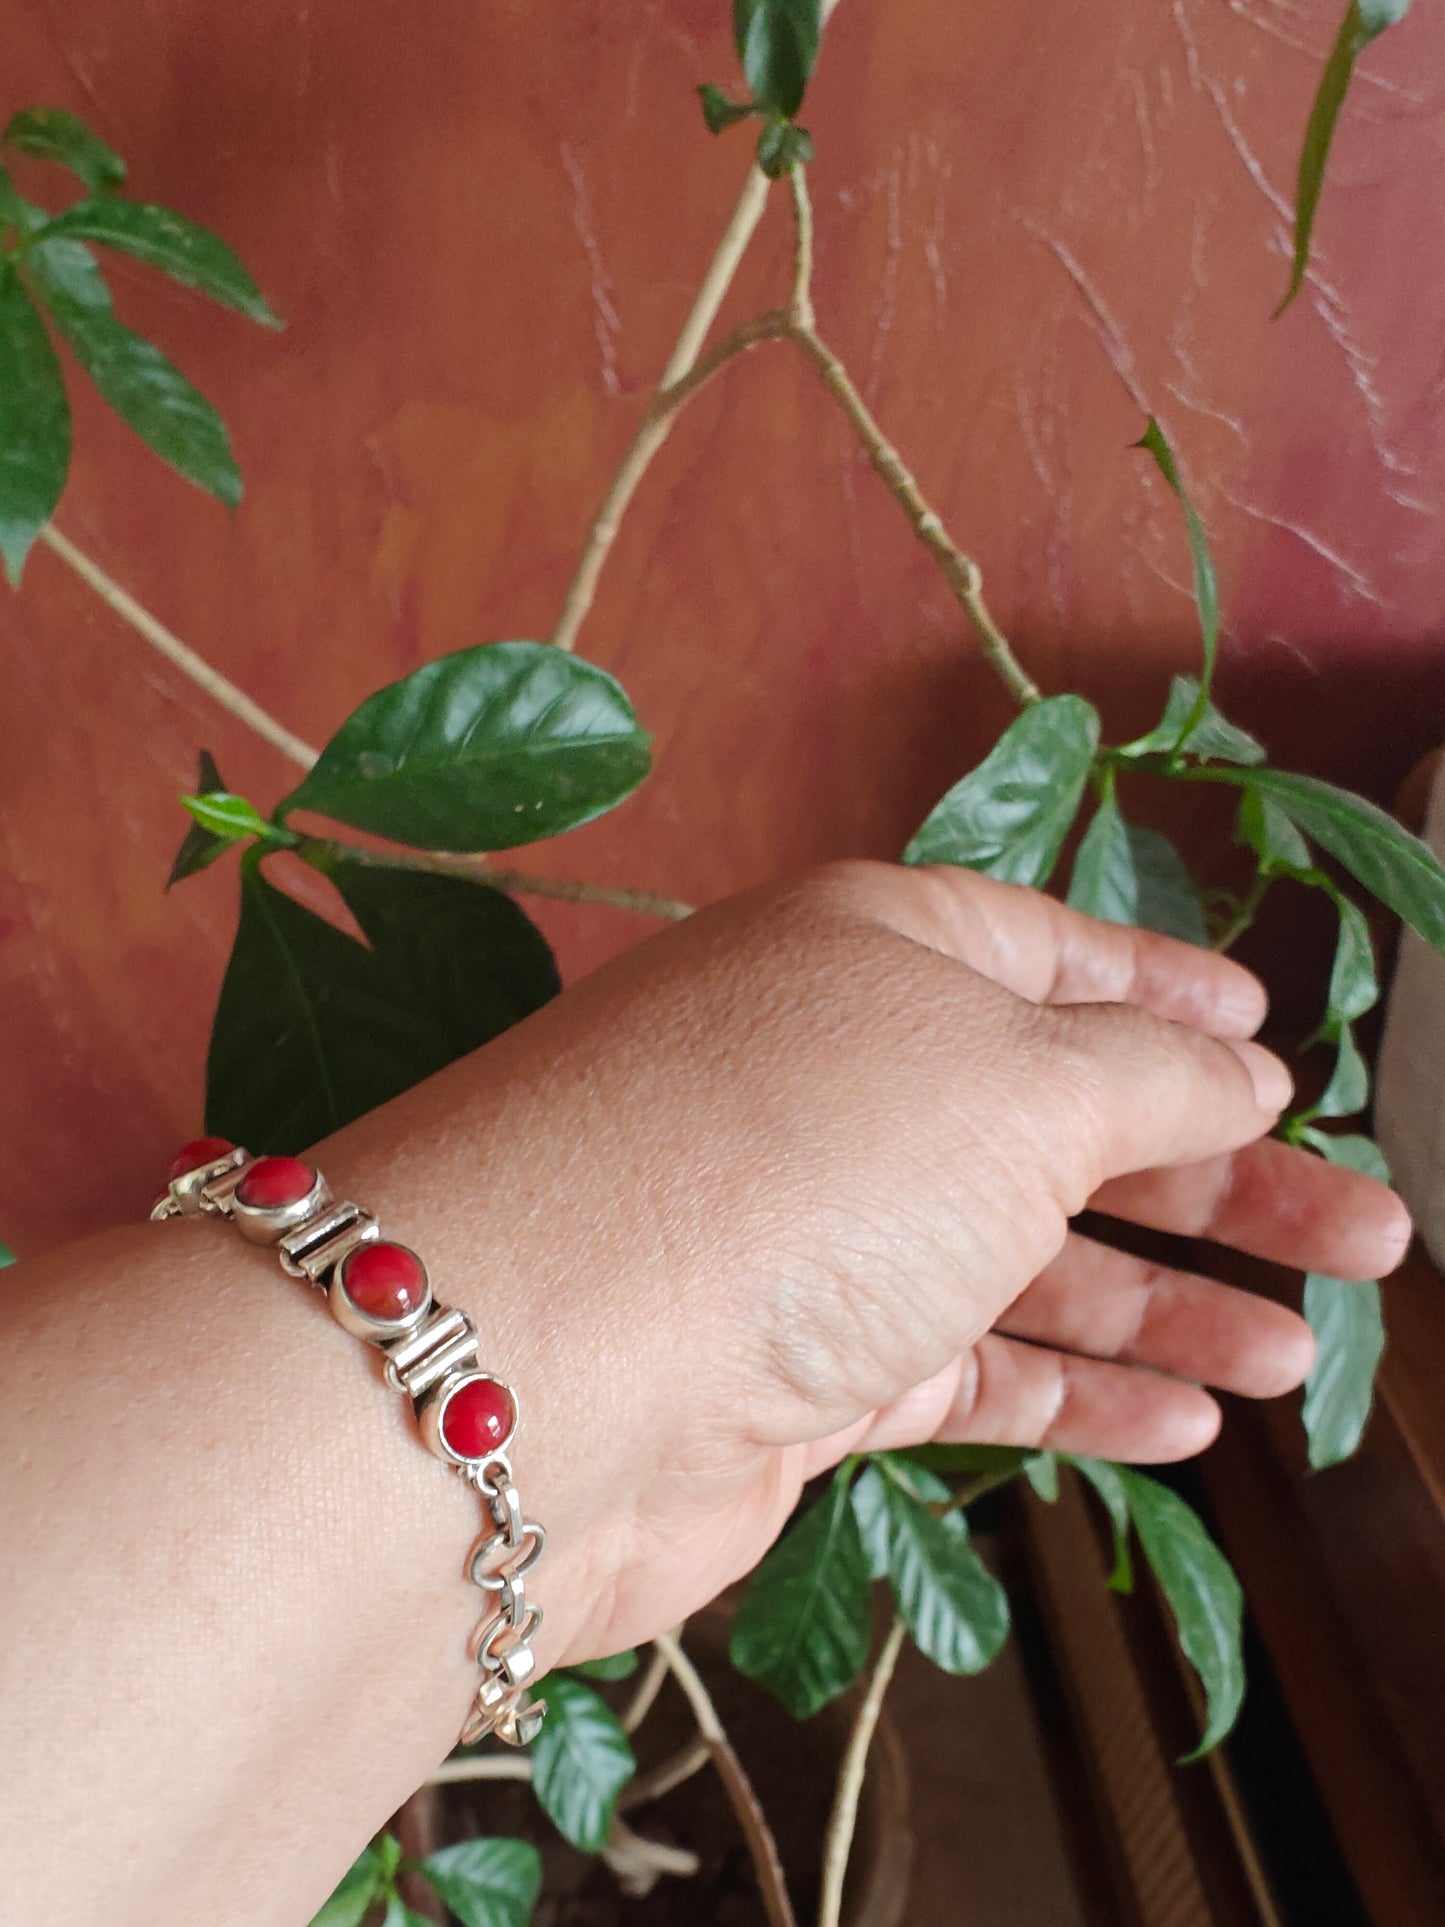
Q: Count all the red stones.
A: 4